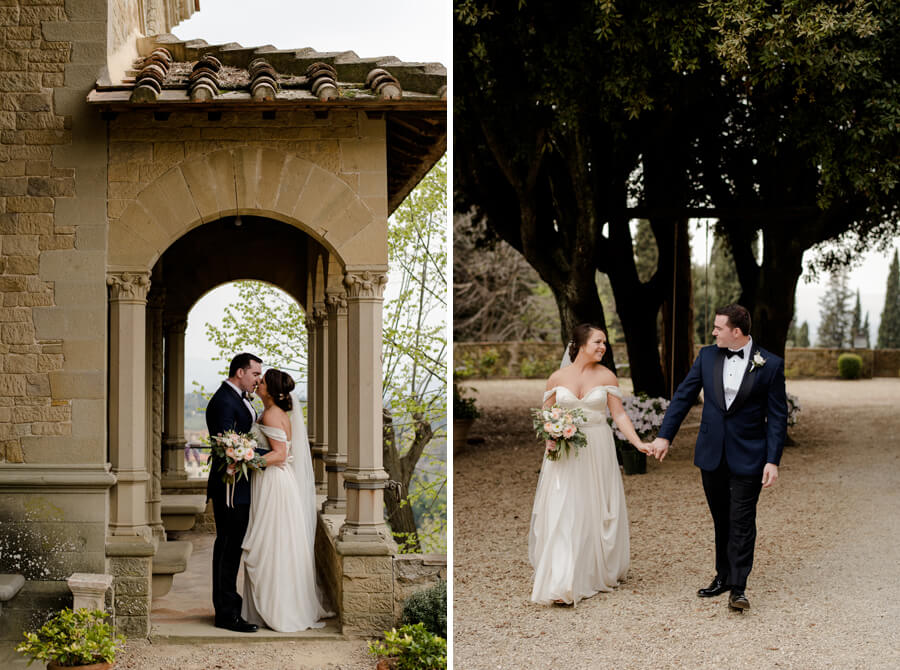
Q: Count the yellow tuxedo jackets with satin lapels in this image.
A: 0